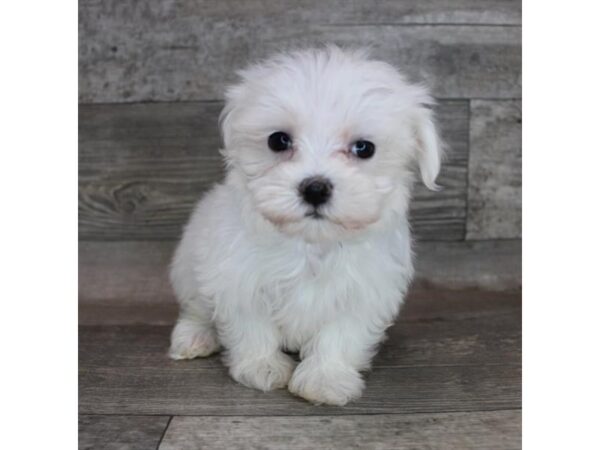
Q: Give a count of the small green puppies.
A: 0